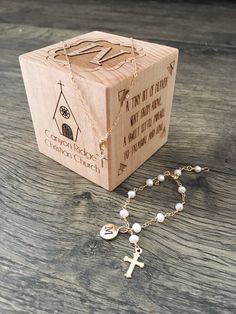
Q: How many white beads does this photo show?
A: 11